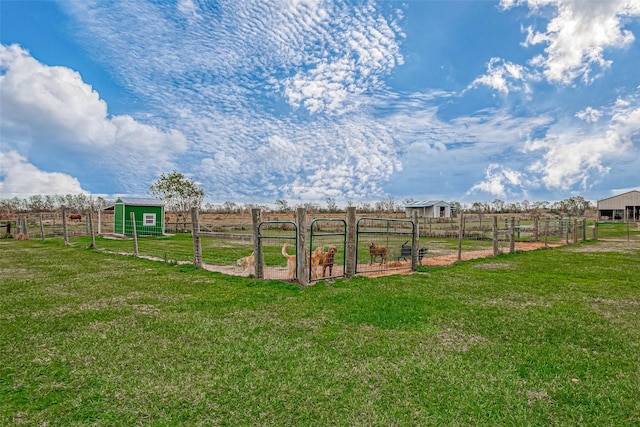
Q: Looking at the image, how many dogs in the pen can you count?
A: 5